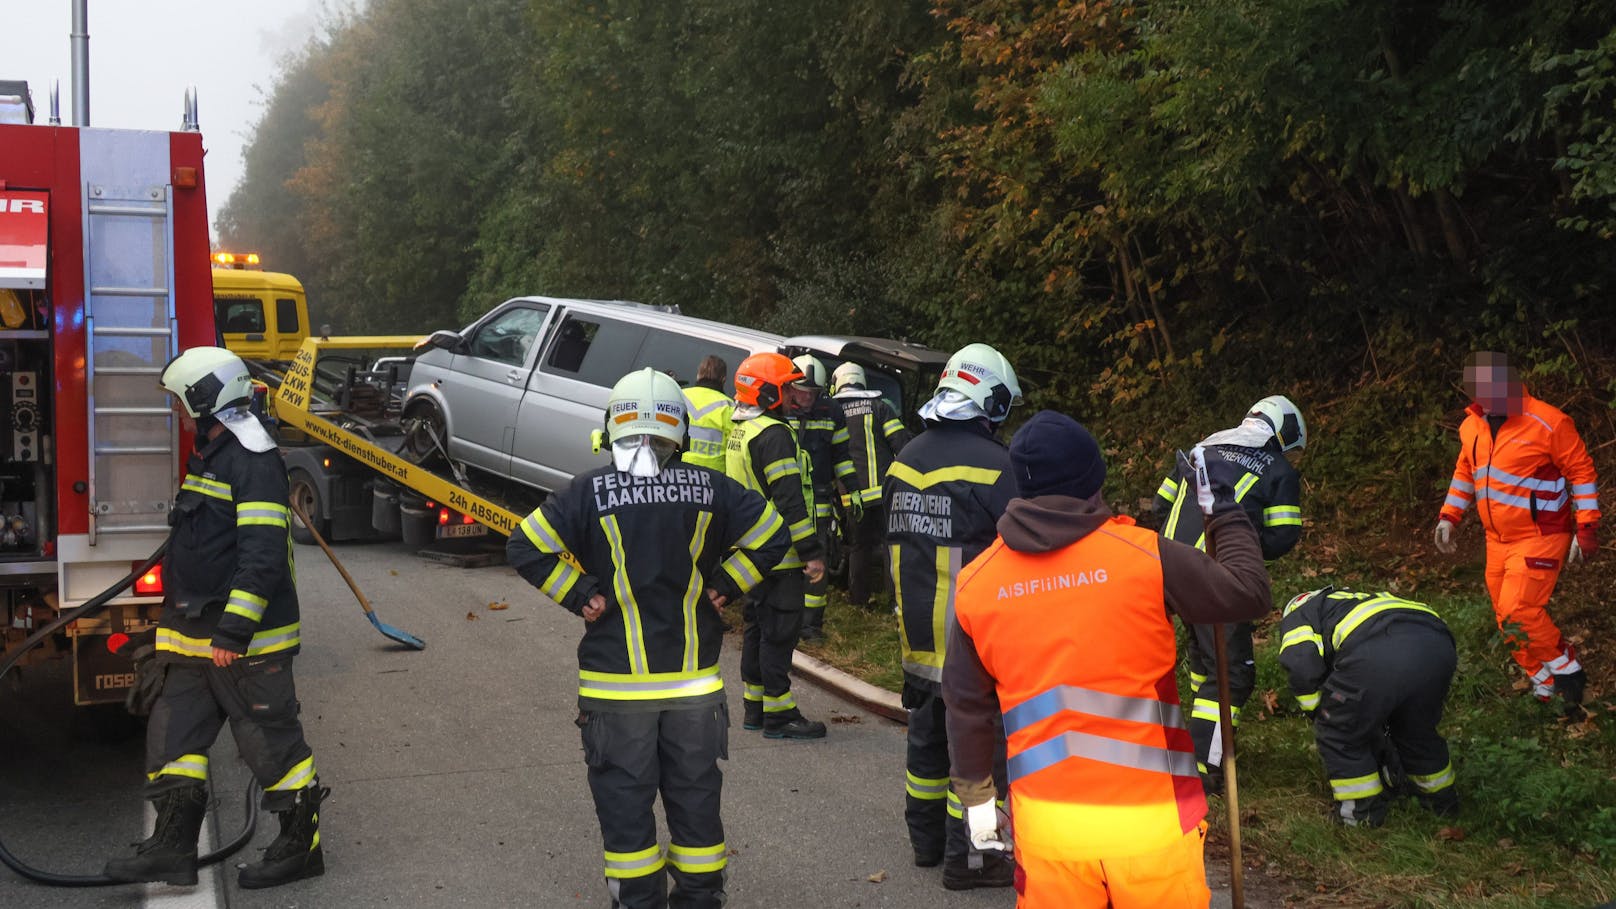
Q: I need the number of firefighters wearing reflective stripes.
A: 8